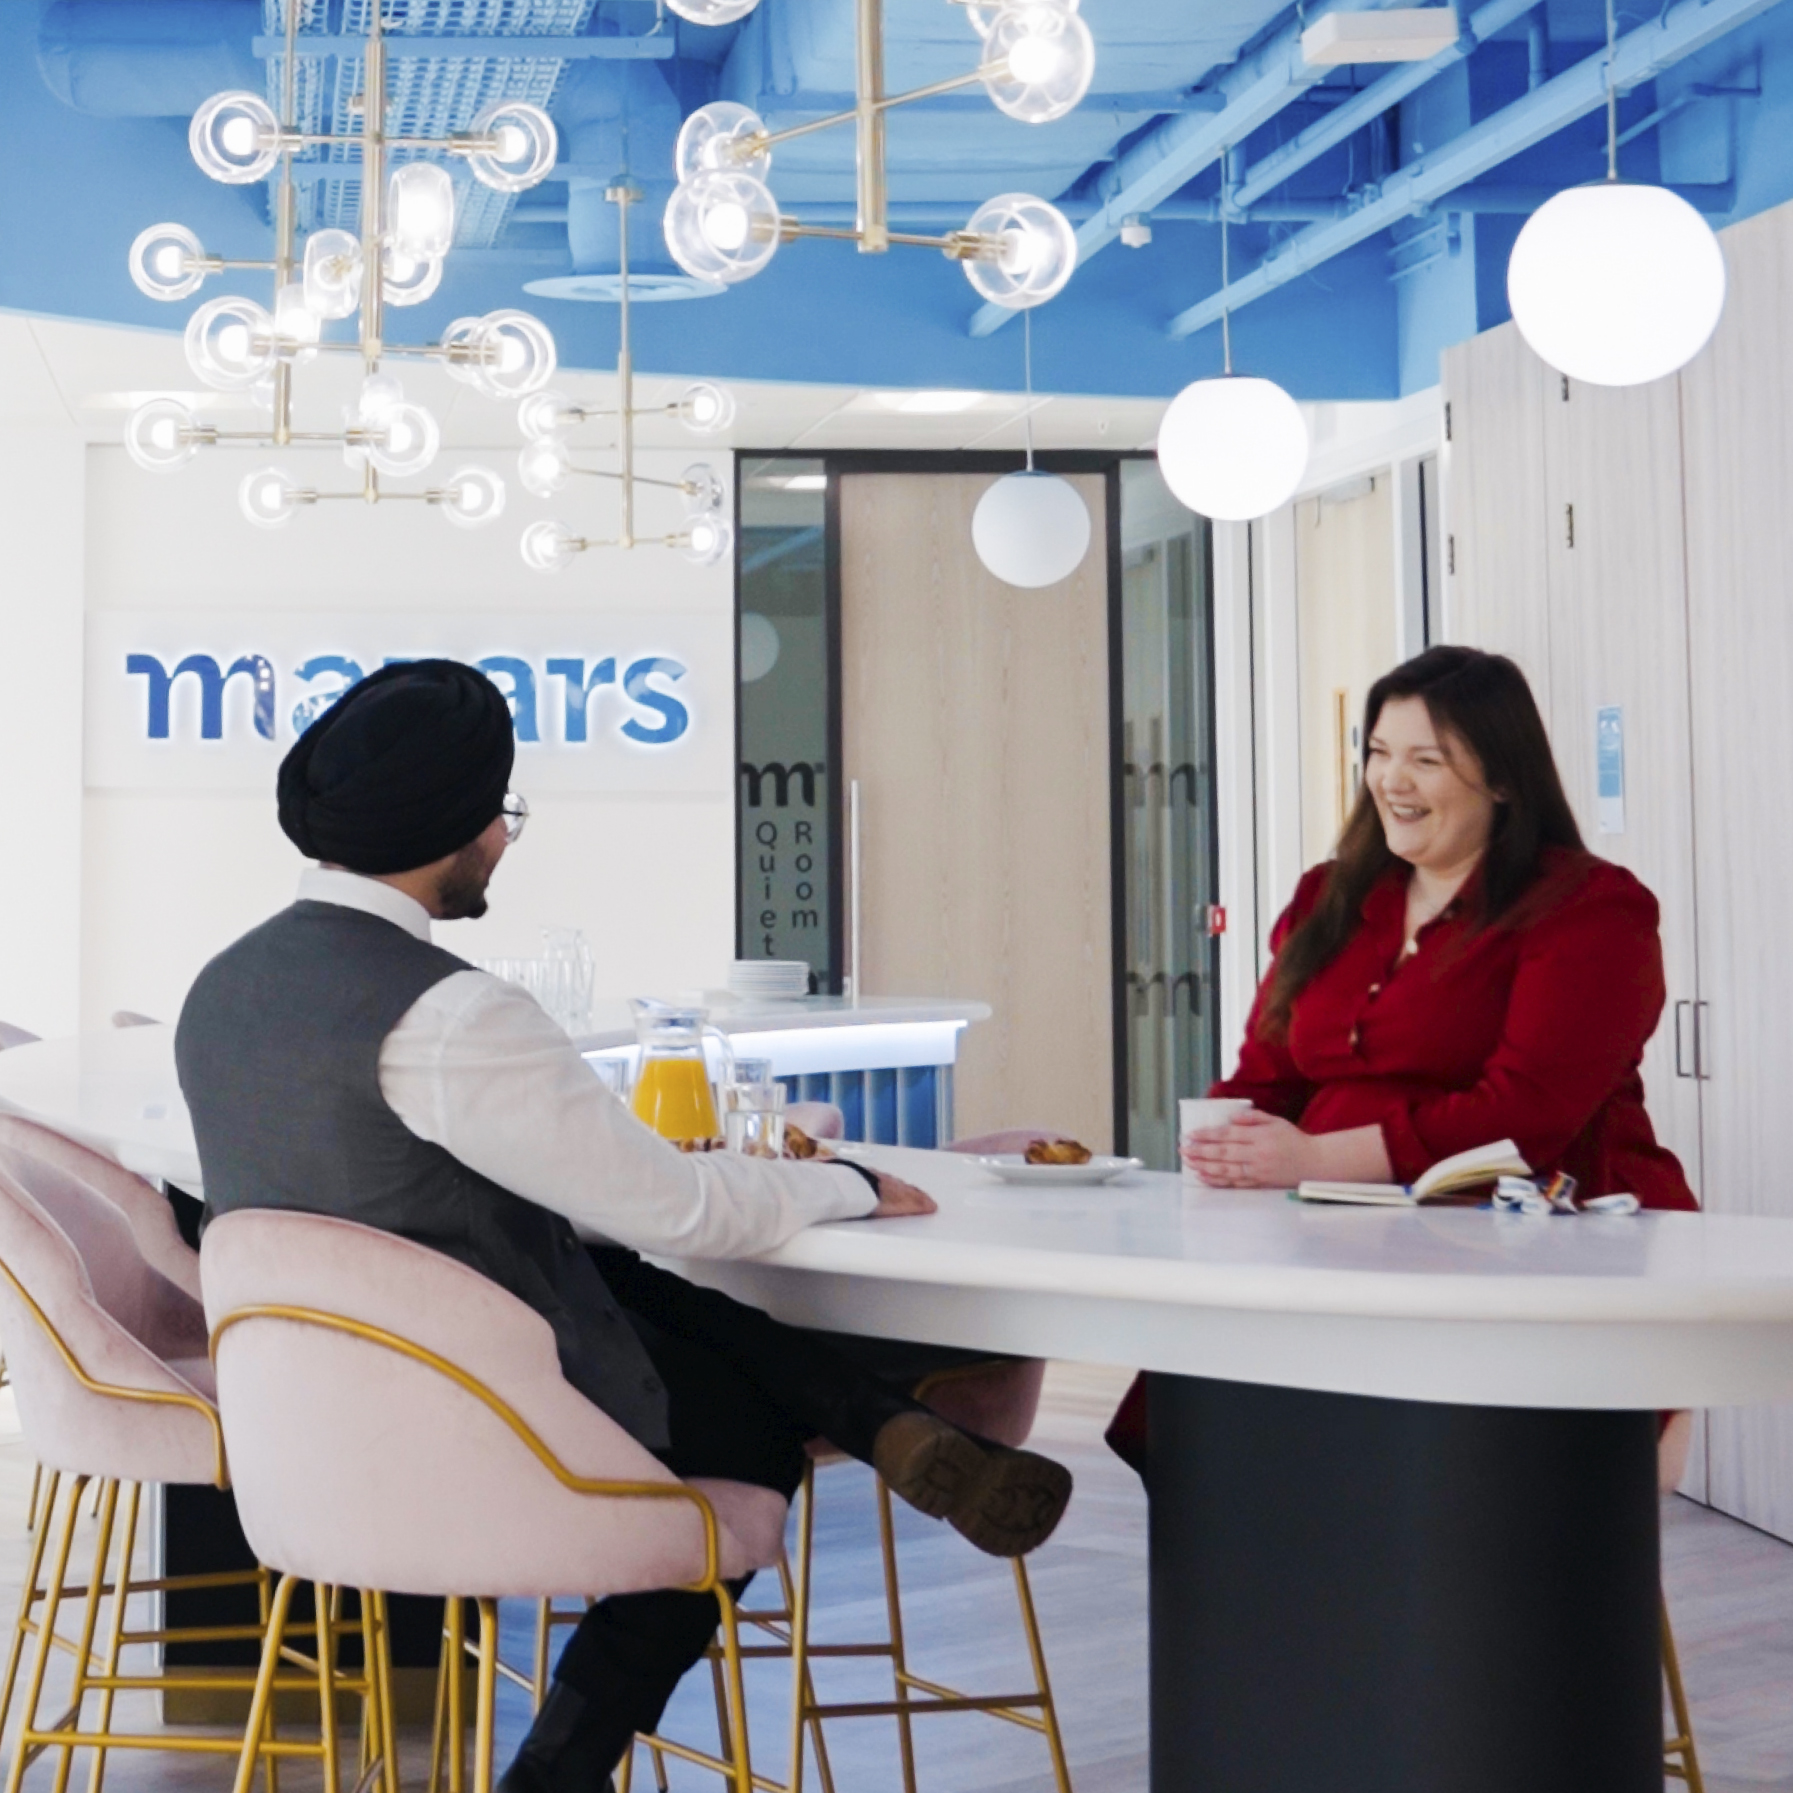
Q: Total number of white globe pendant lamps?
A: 3